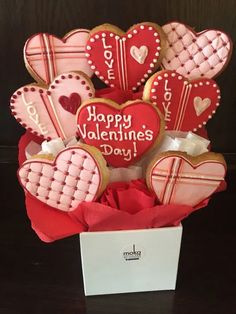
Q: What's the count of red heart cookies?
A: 3